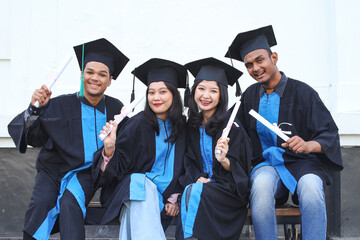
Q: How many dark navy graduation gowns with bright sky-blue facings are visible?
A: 4